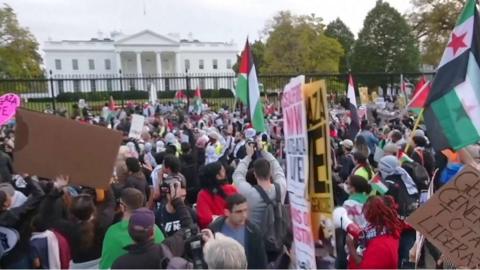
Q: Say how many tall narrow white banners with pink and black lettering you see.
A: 1